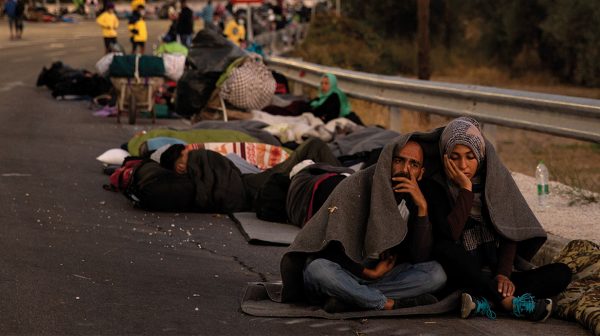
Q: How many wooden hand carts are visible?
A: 1